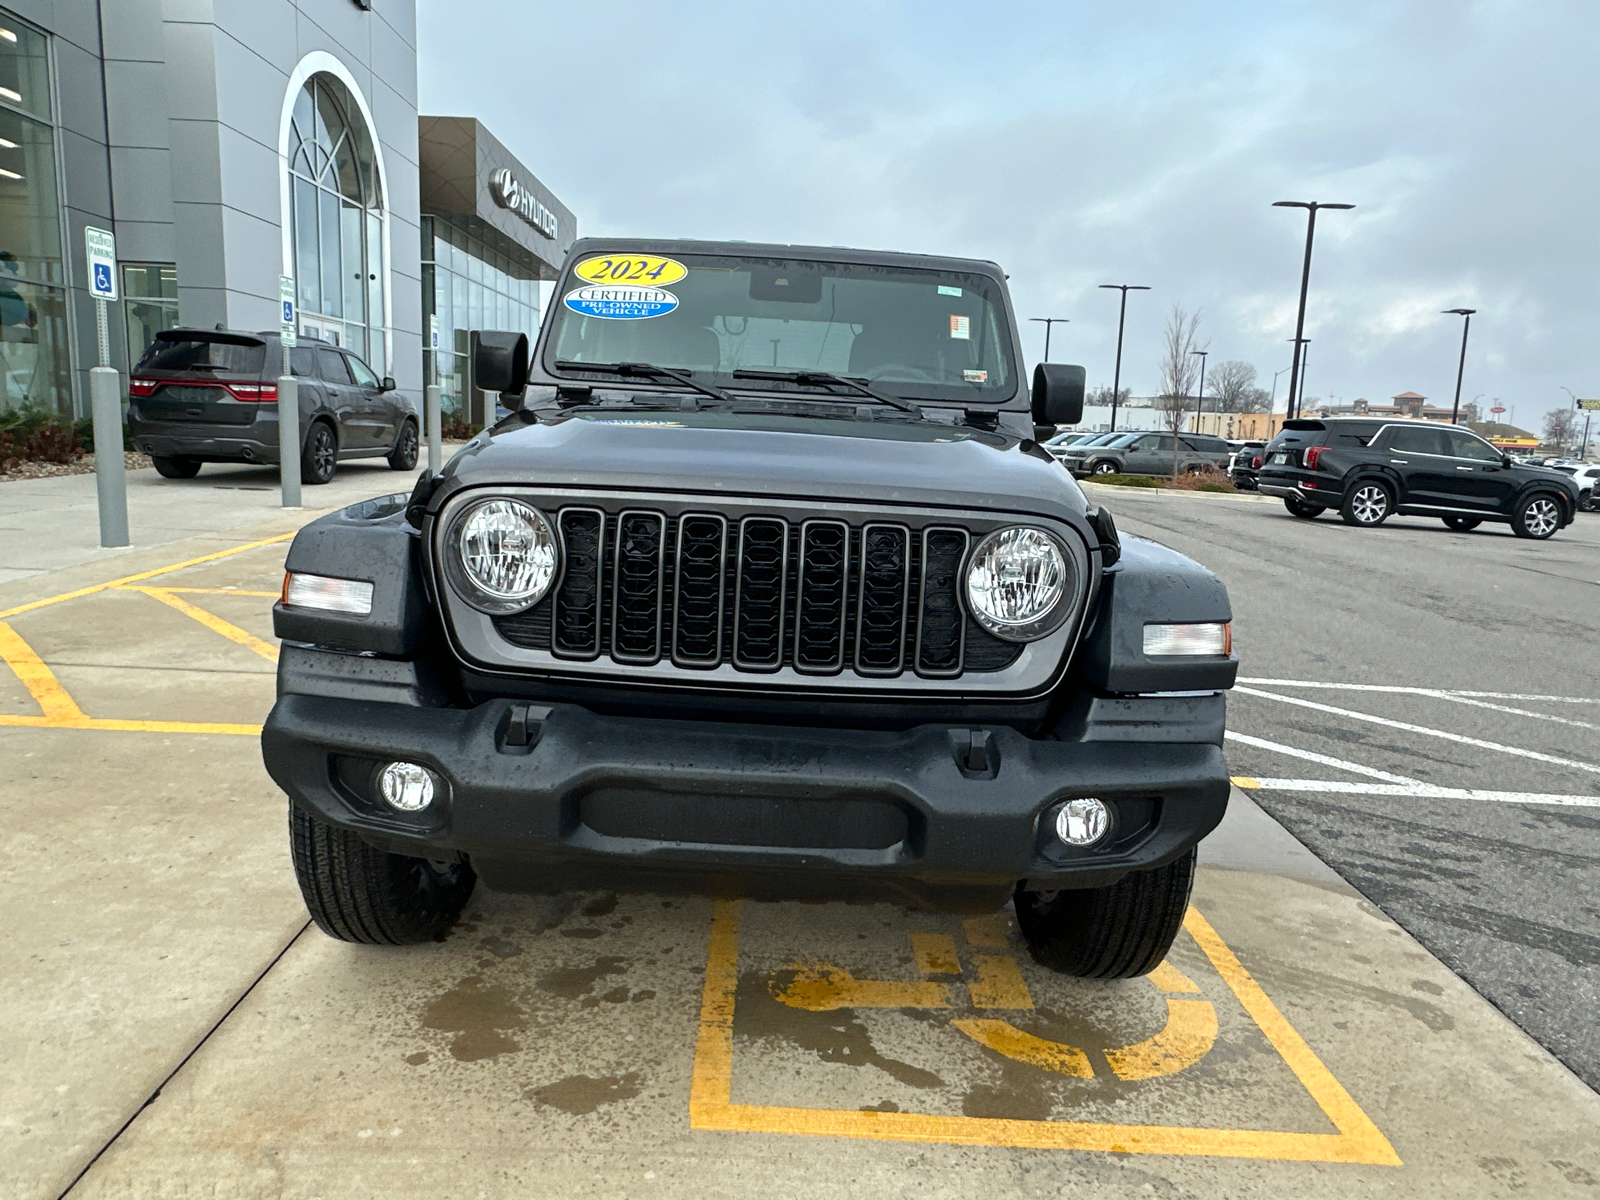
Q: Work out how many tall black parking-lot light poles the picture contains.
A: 6